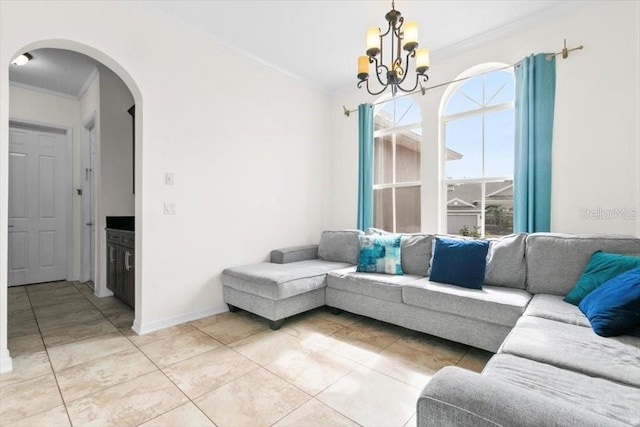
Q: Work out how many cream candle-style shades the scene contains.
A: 5